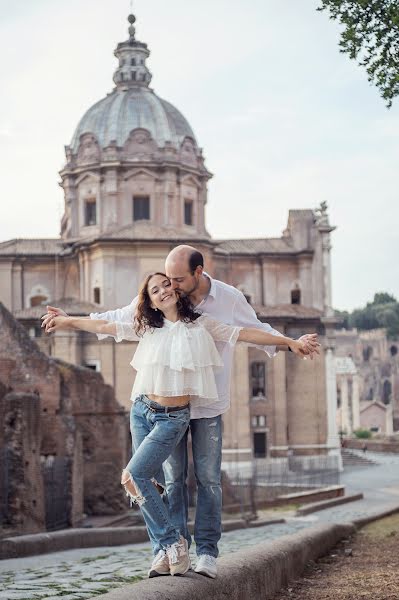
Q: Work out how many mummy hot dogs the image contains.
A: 0